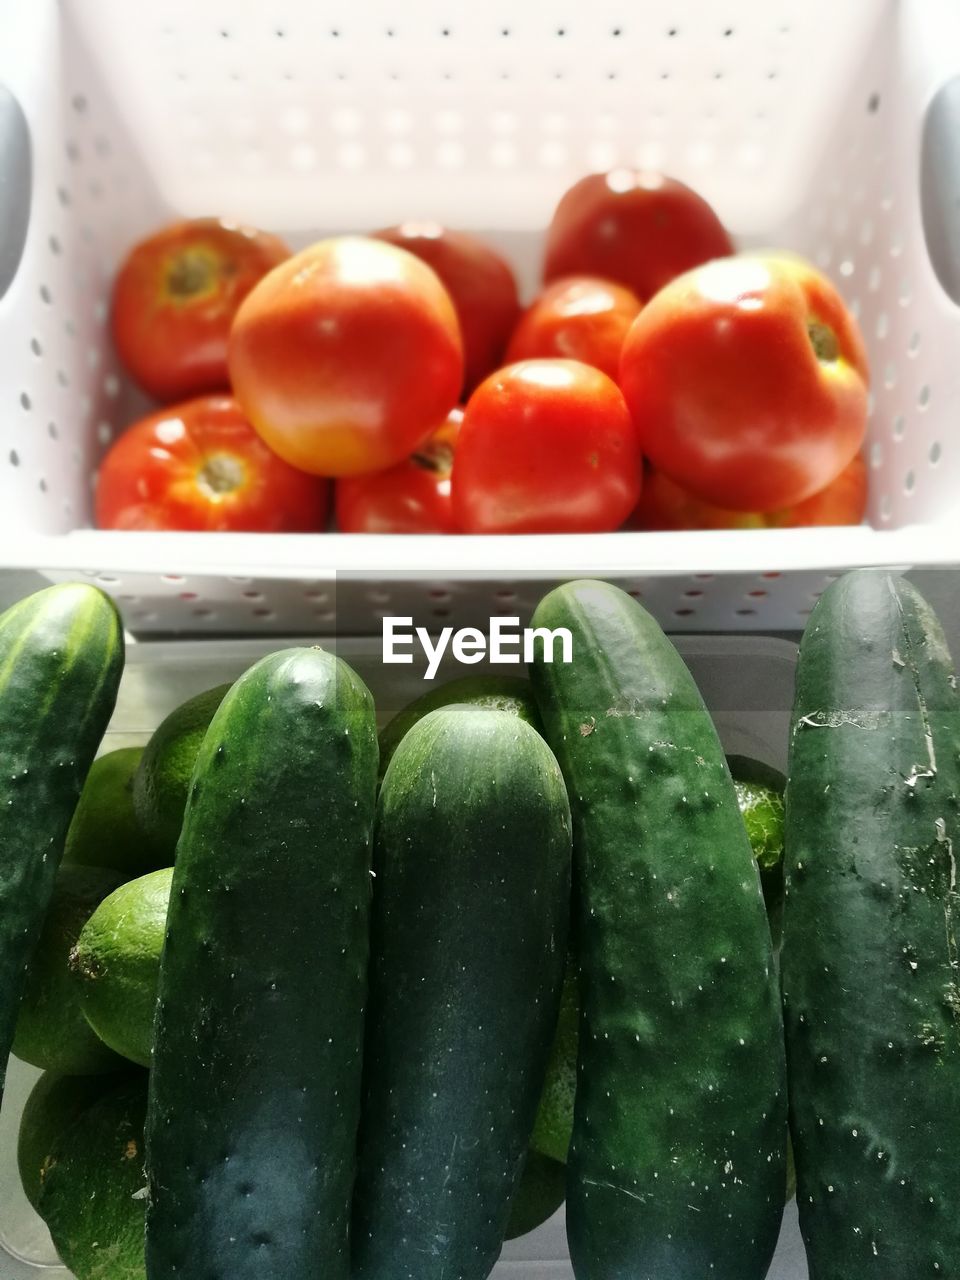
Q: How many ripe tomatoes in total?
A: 10